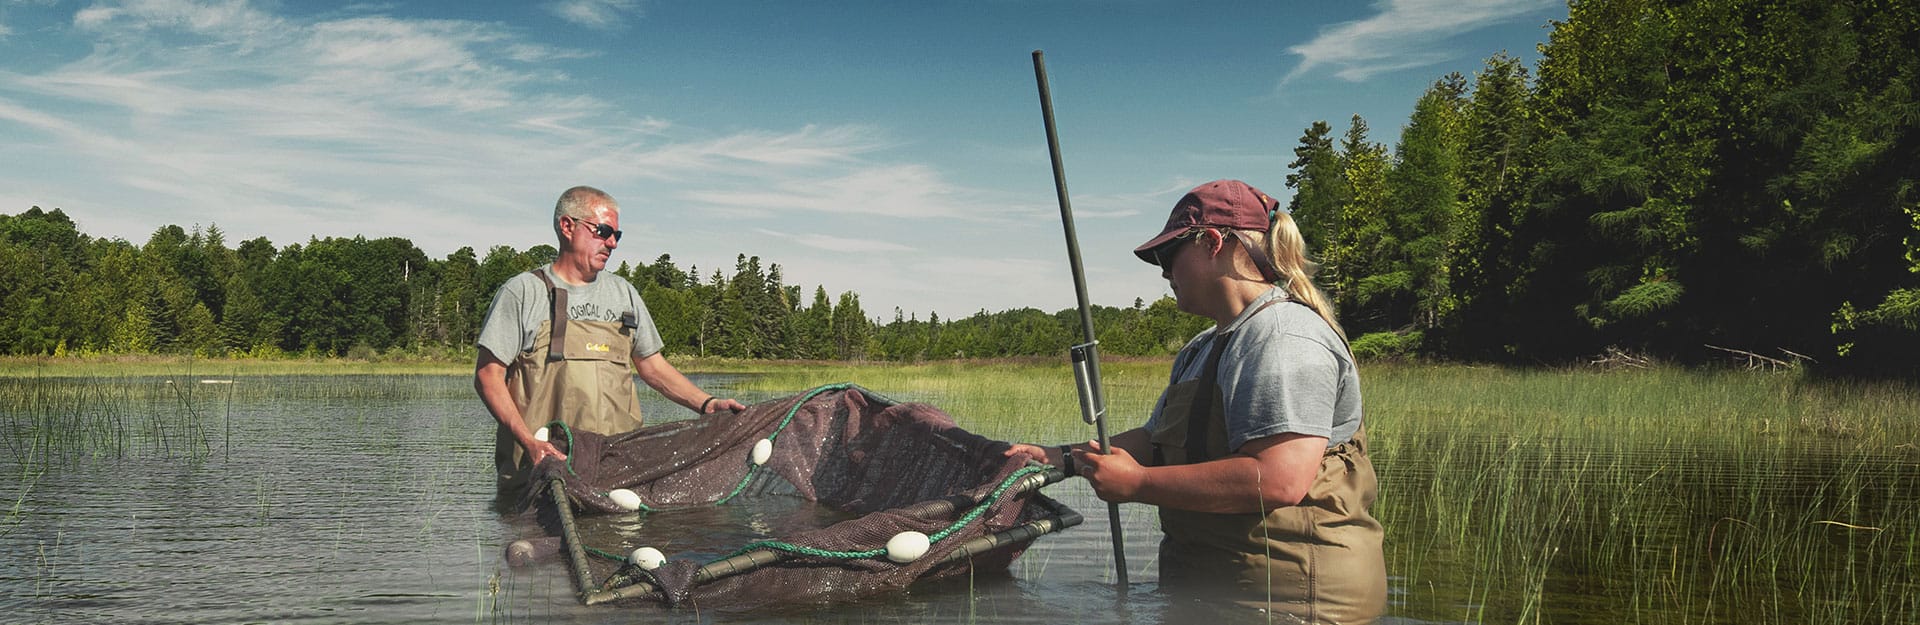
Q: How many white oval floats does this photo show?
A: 5